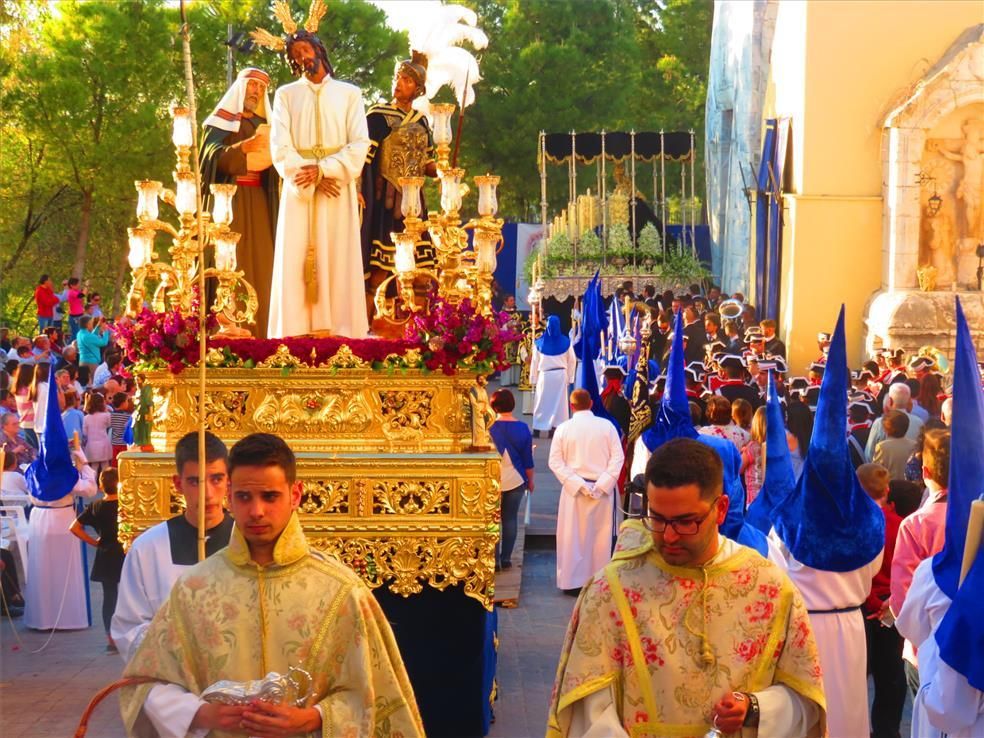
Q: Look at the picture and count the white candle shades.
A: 12